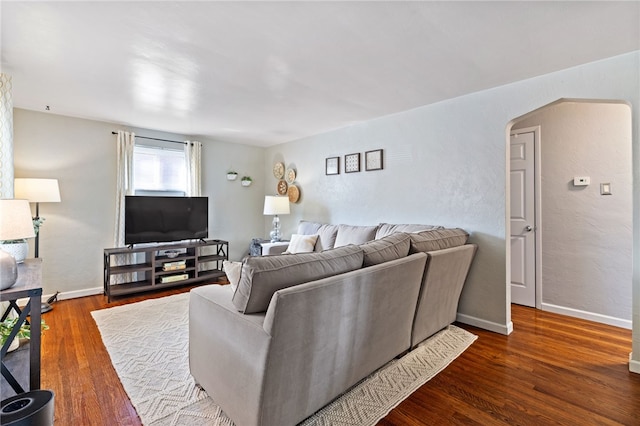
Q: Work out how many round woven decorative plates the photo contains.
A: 4